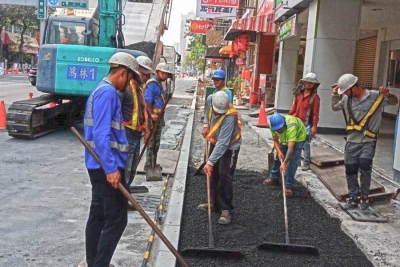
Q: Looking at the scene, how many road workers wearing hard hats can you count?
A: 8